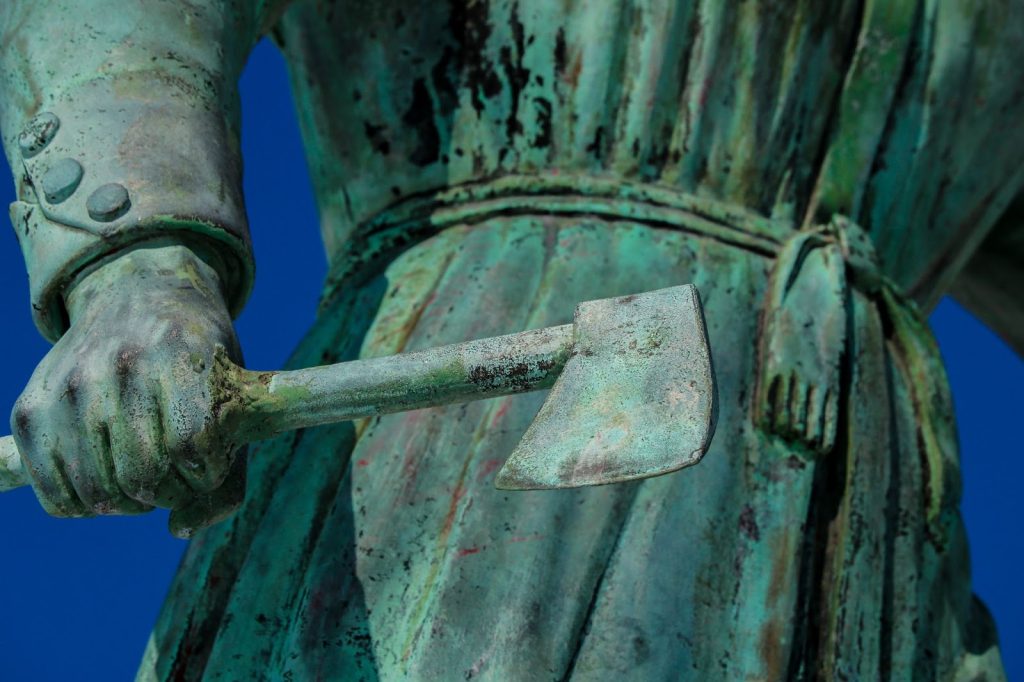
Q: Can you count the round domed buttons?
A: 3